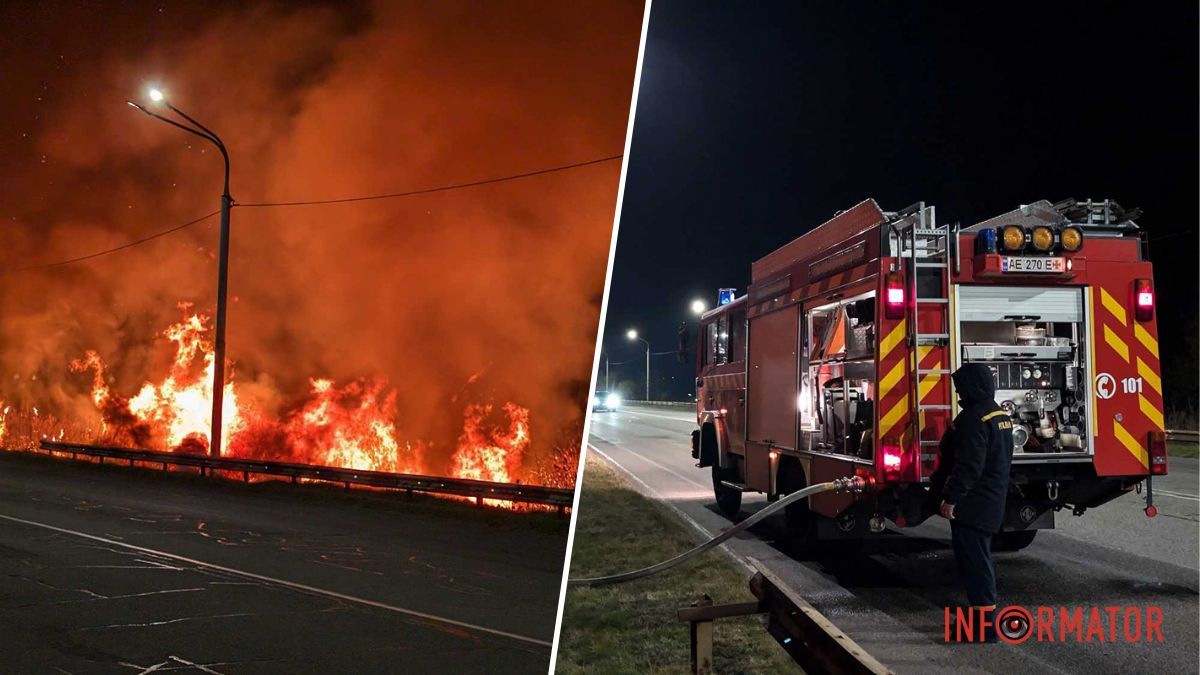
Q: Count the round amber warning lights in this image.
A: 3